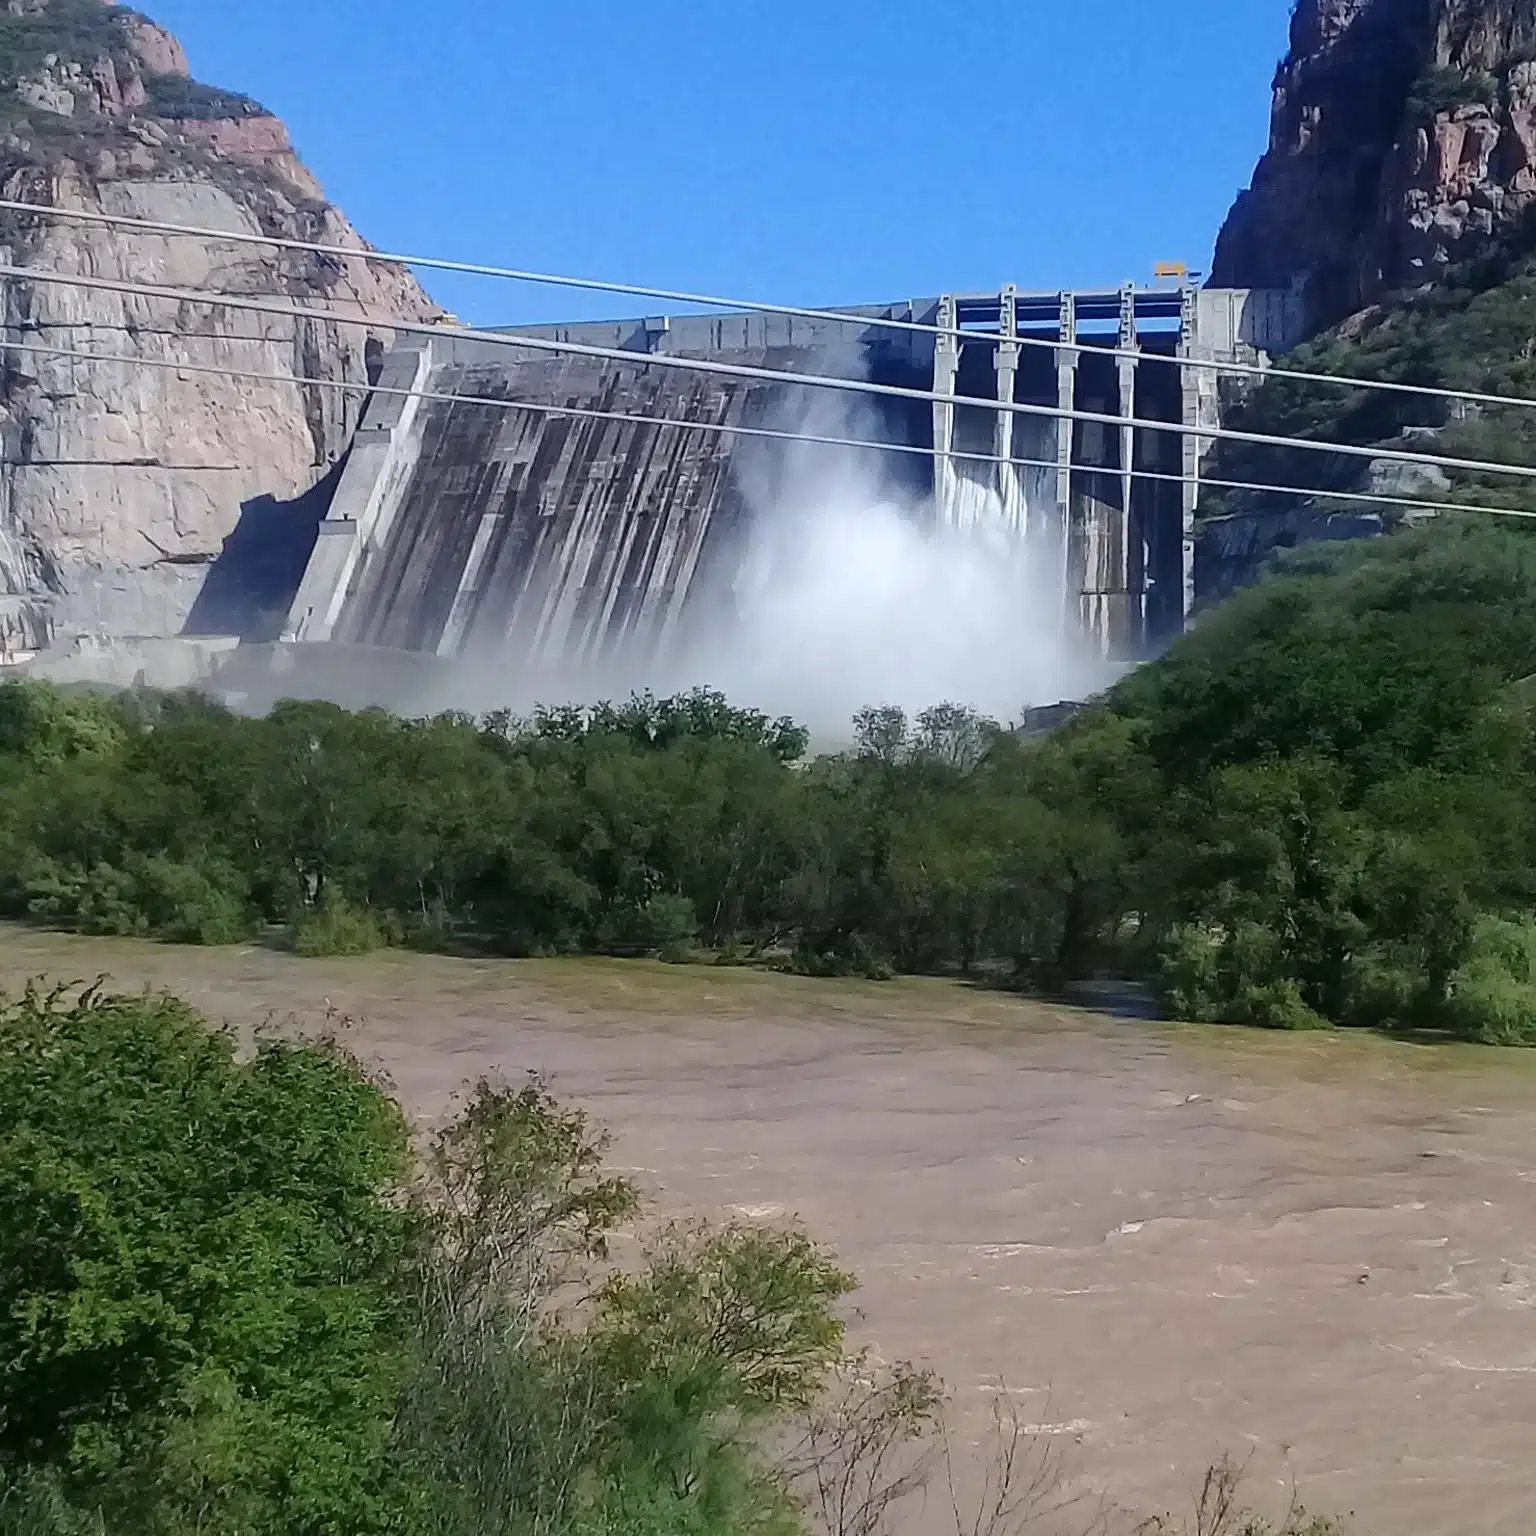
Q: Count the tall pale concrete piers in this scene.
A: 5